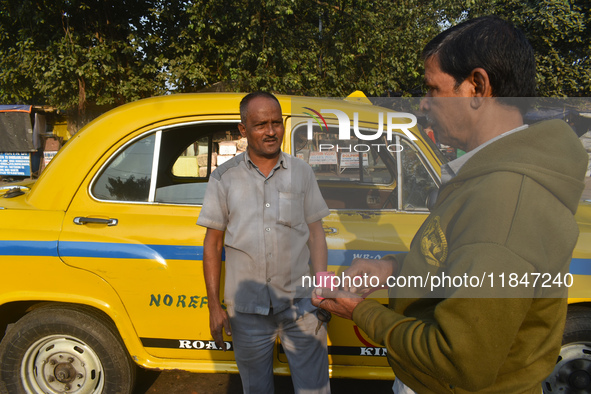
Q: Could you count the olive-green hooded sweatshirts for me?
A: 1